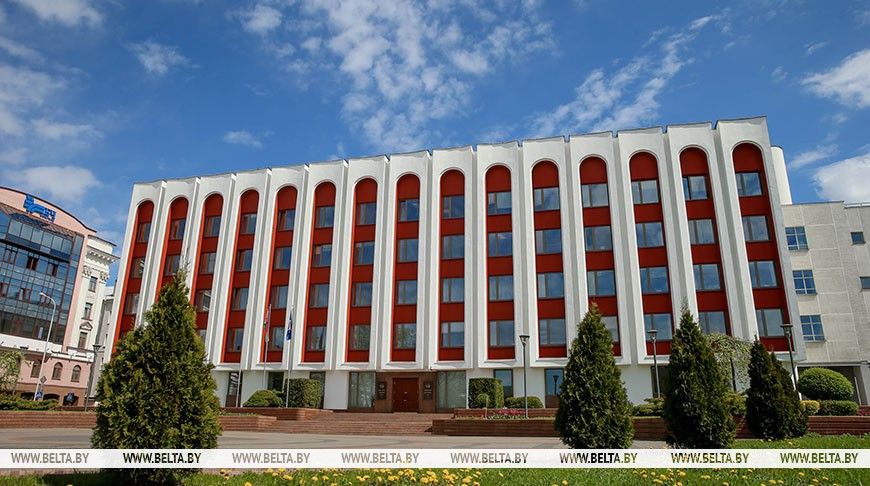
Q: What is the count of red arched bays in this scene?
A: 15